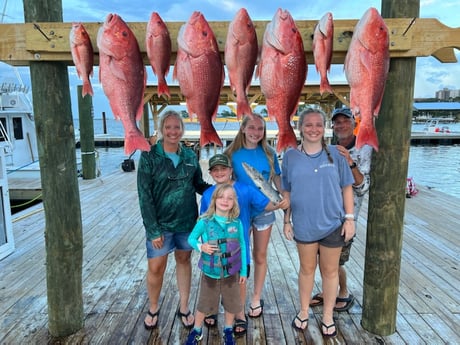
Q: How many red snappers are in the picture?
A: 8